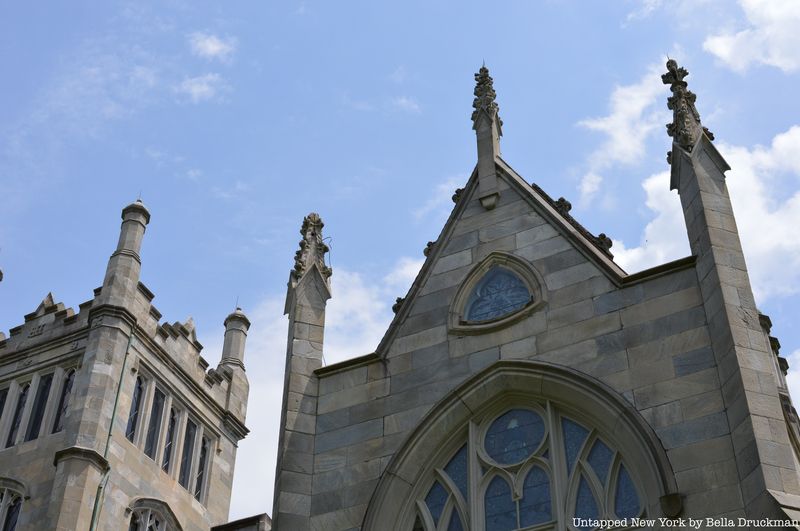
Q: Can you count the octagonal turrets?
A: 2